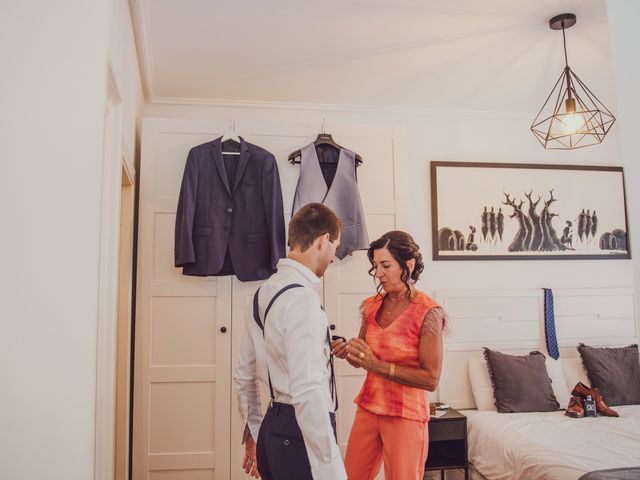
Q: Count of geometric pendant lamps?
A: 1